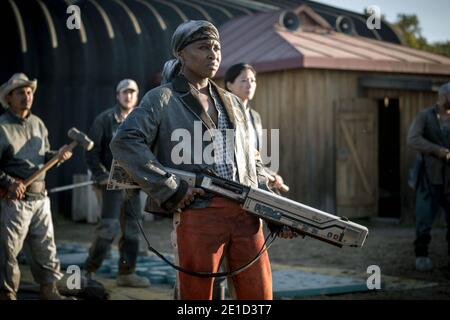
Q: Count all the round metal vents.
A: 2